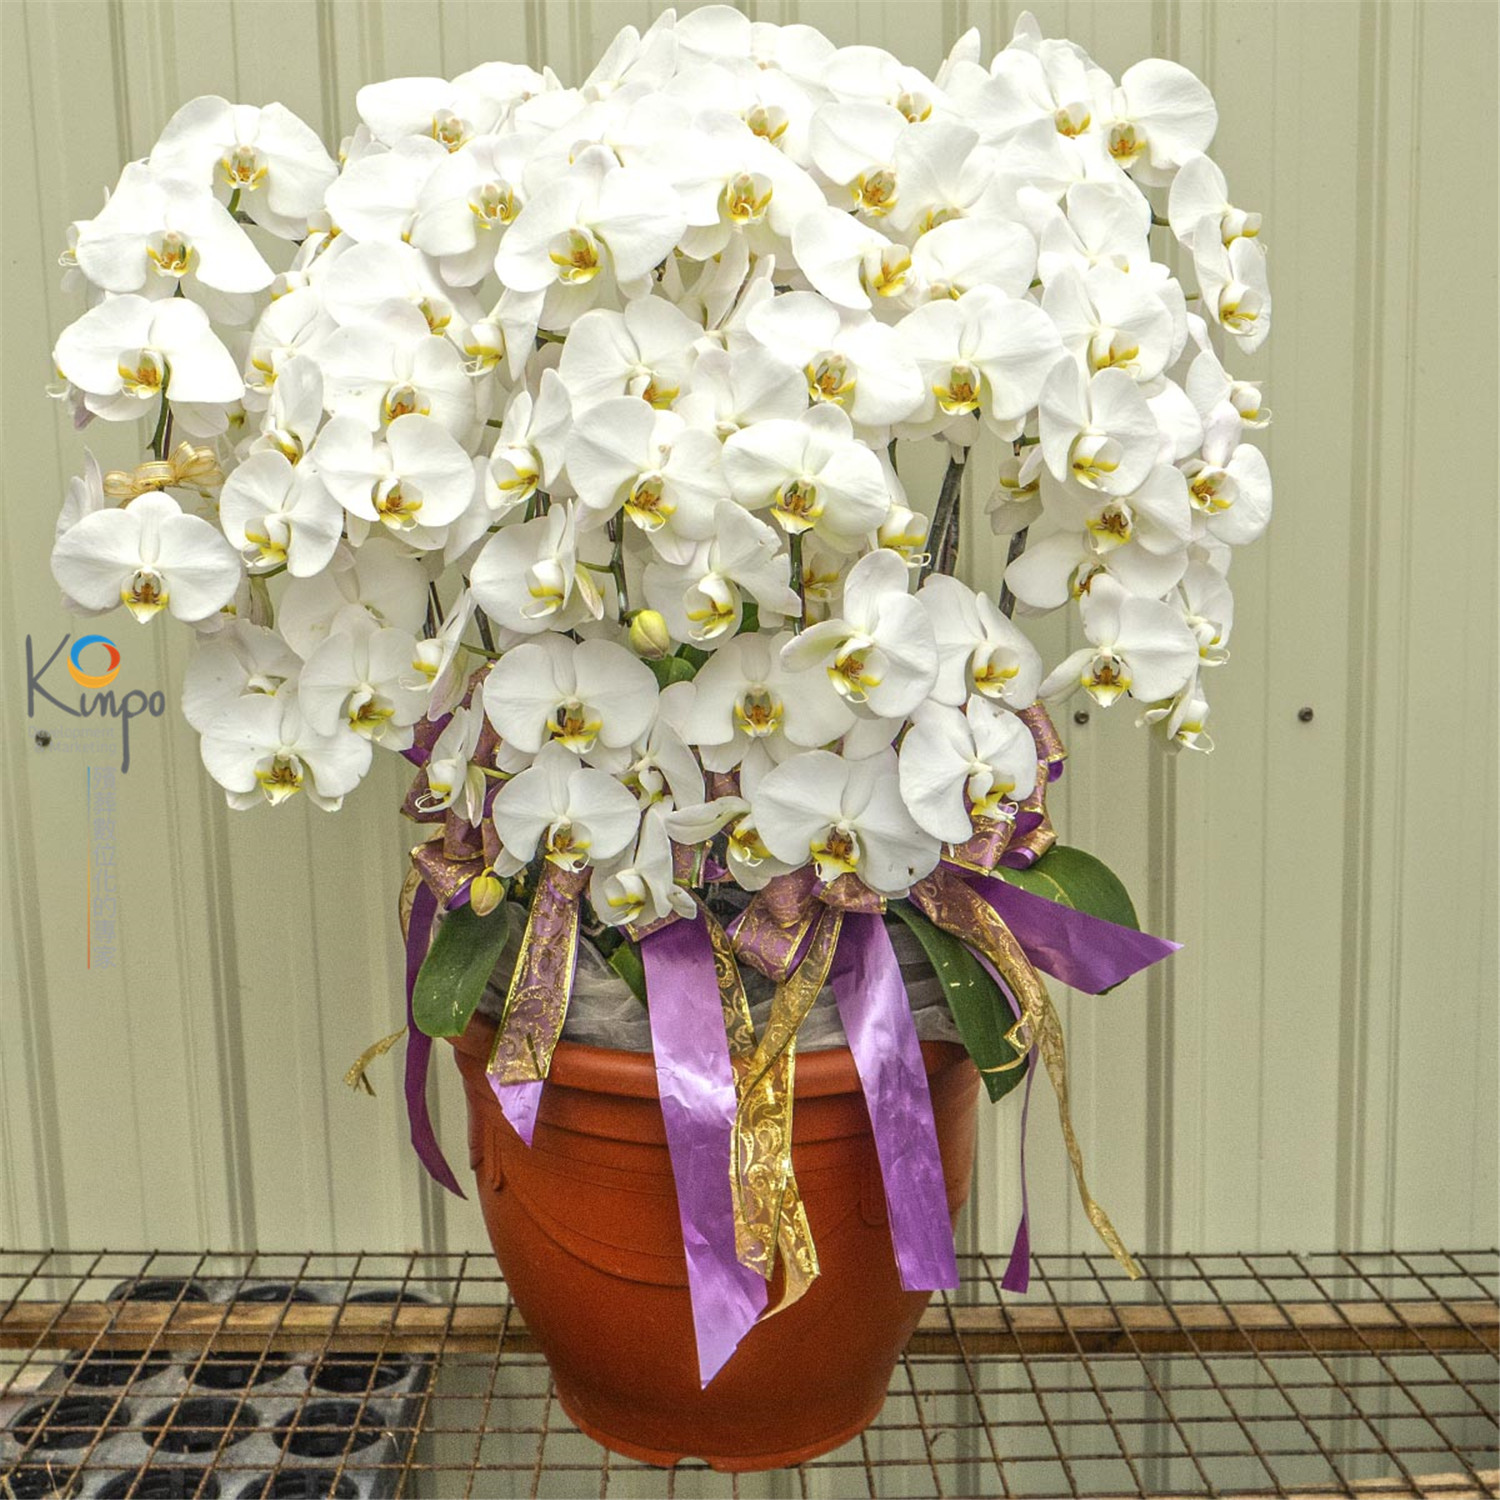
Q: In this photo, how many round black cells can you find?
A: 12